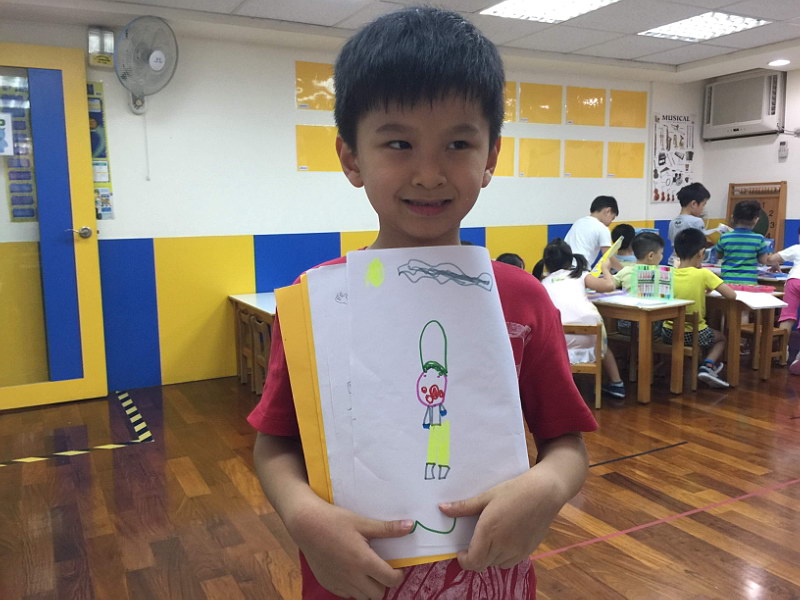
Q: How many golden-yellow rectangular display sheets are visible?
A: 10